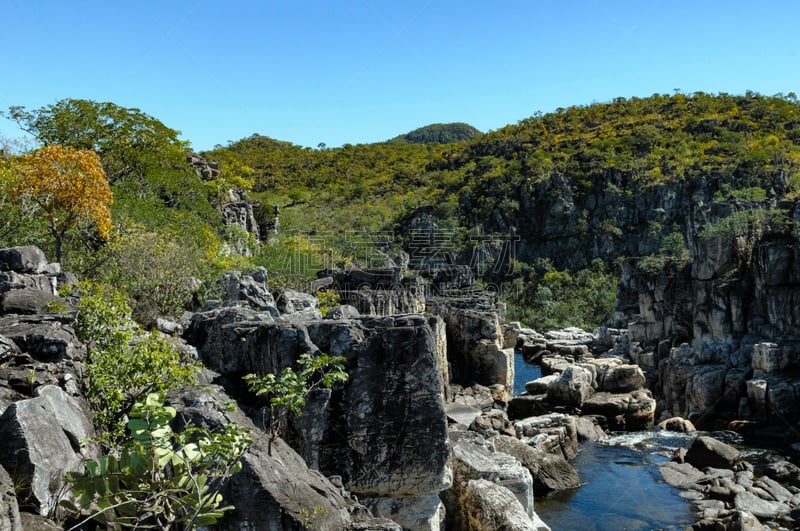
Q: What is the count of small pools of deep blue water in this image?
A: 2